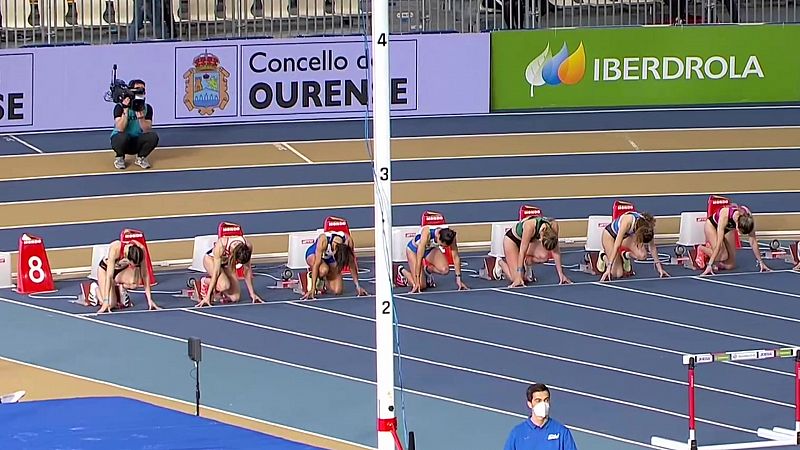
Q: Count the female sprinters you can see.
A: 7